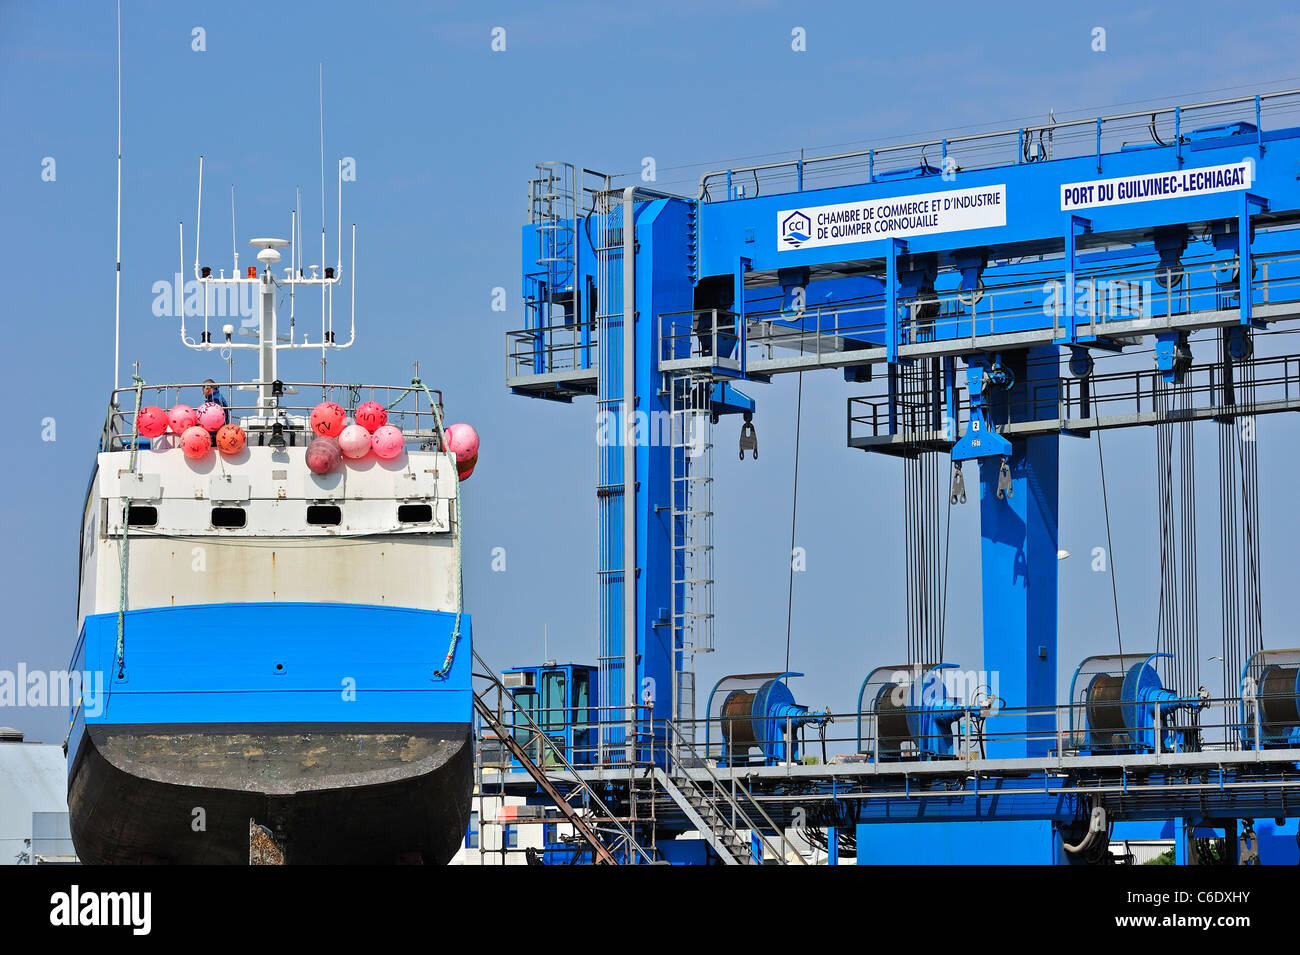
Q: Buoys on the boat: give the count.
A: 12